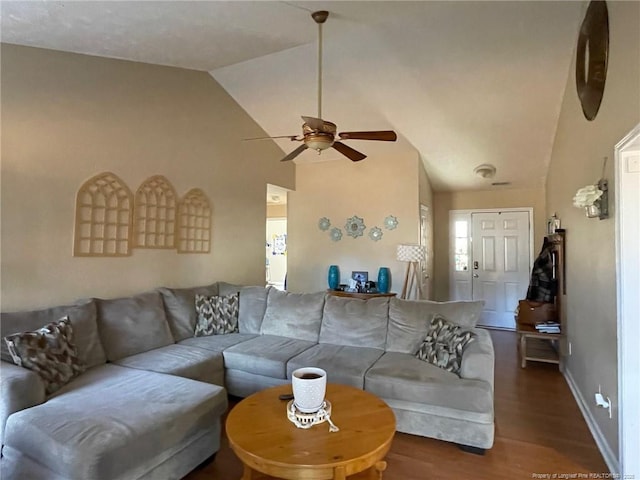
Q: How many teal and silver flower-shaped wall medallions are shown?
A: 5